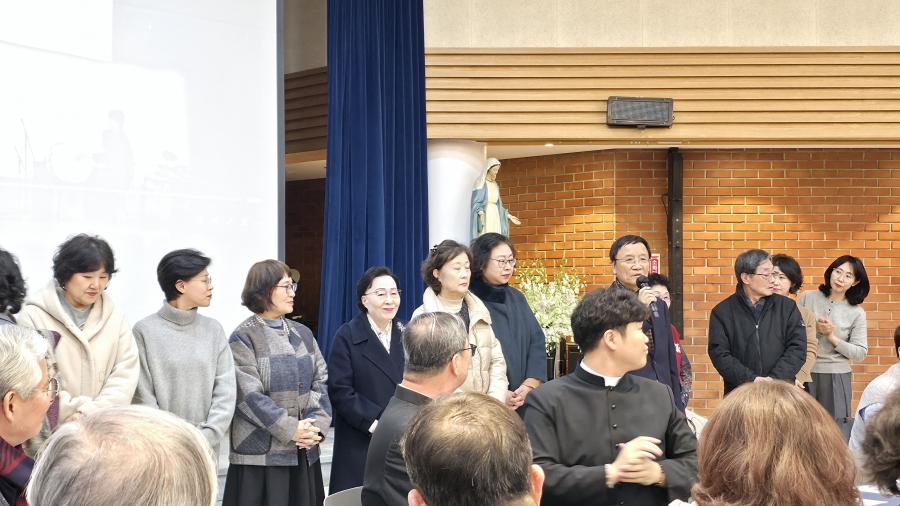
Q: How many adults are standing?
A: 12